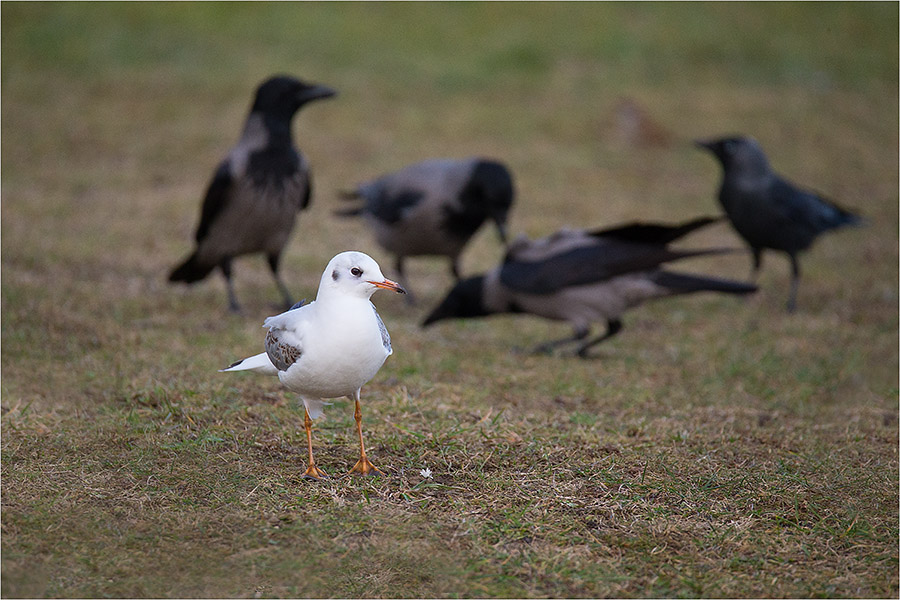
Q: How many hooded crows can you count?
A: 3